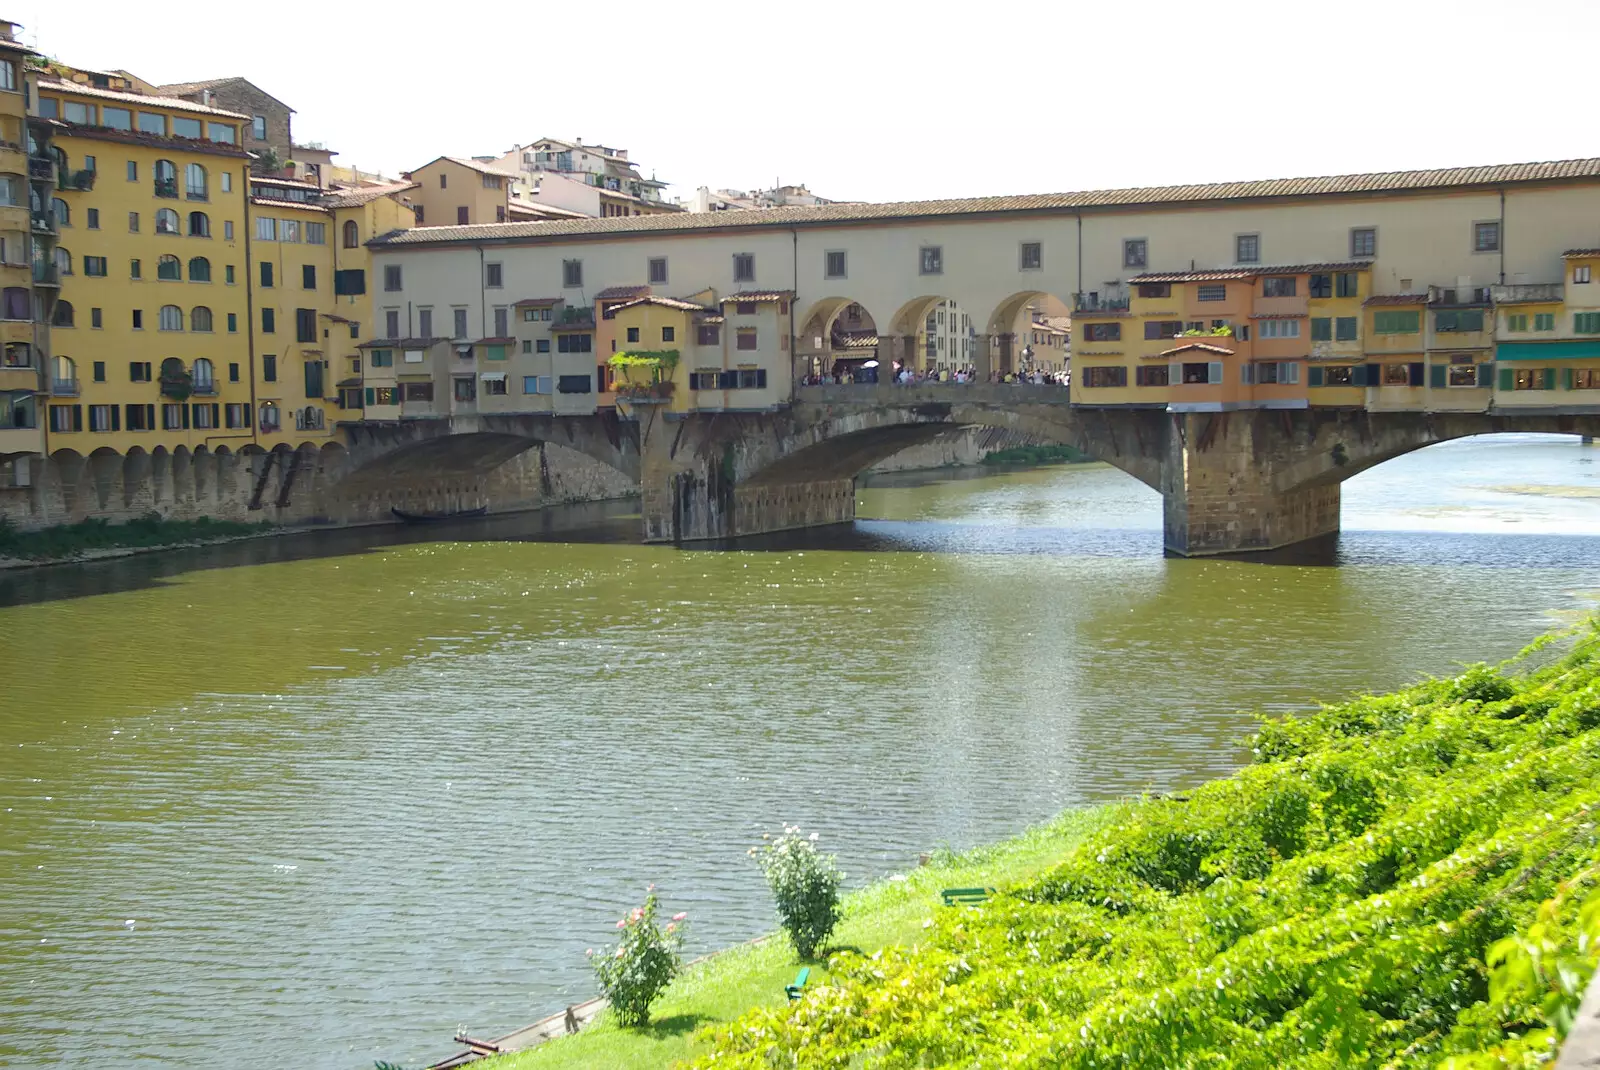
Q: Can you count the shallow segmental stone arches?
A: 3